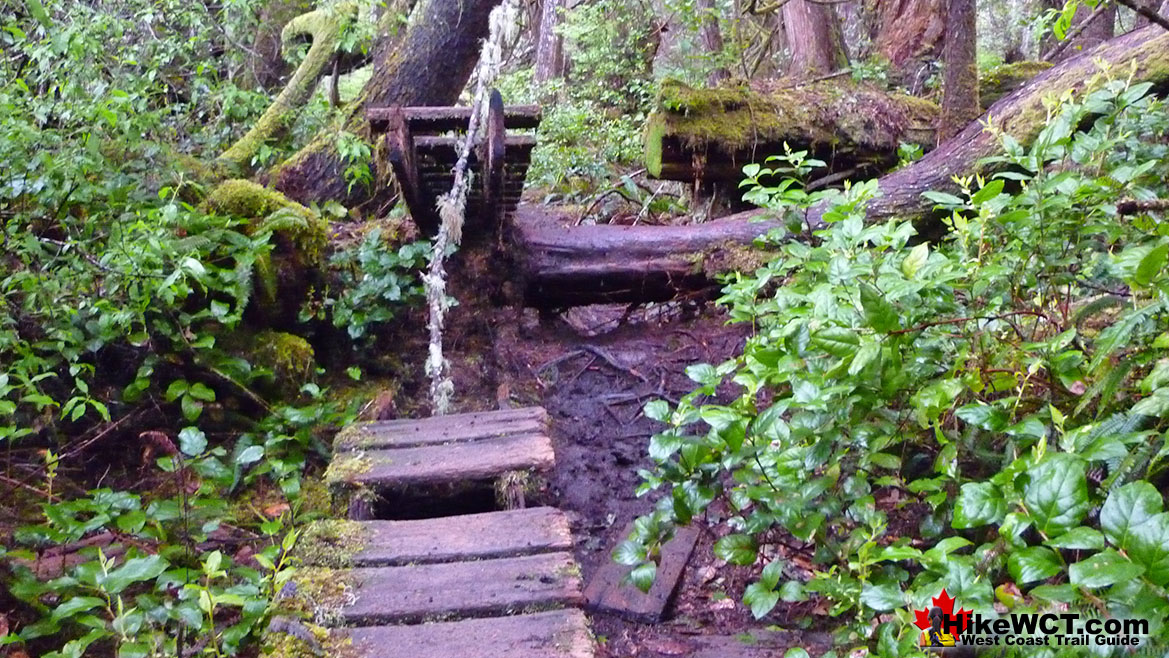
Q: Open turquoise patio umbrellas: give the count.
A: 0